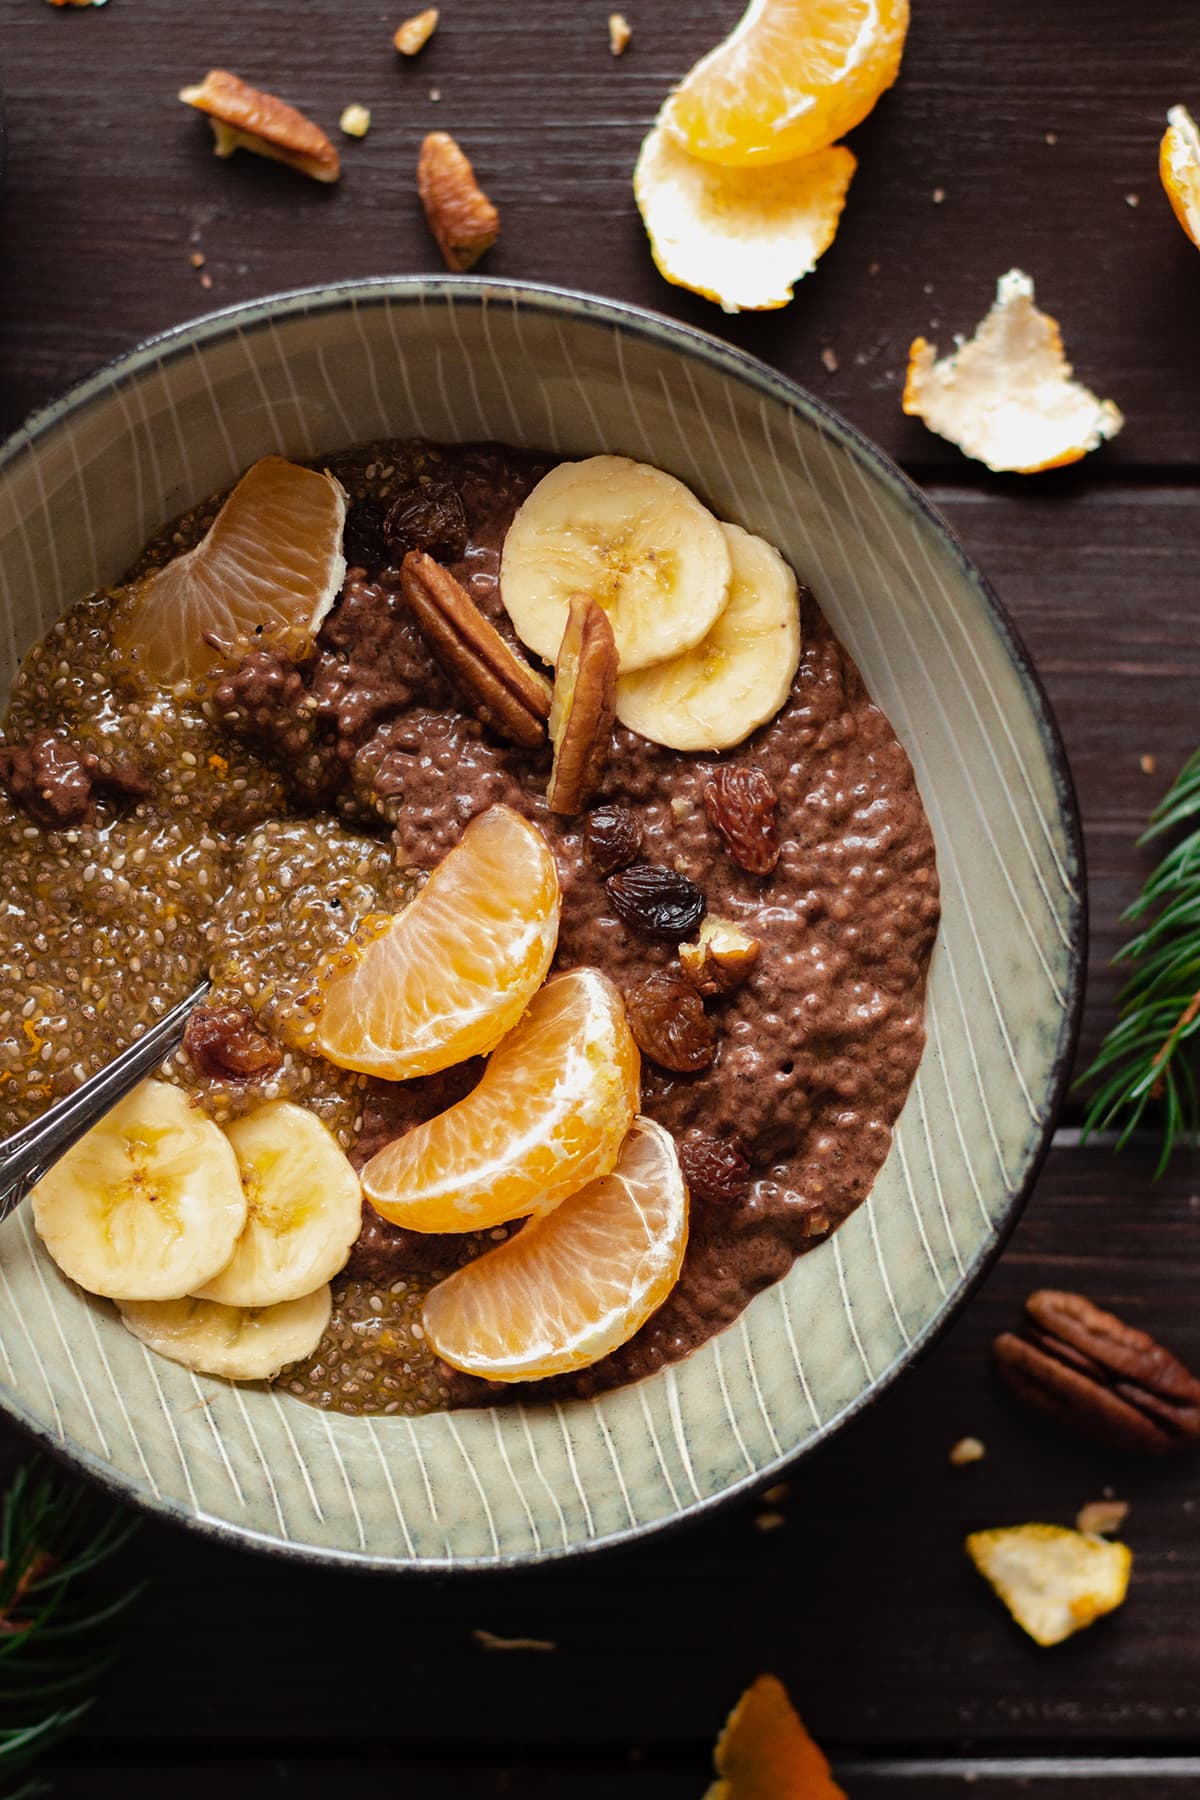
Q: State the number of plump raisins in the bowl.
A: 8